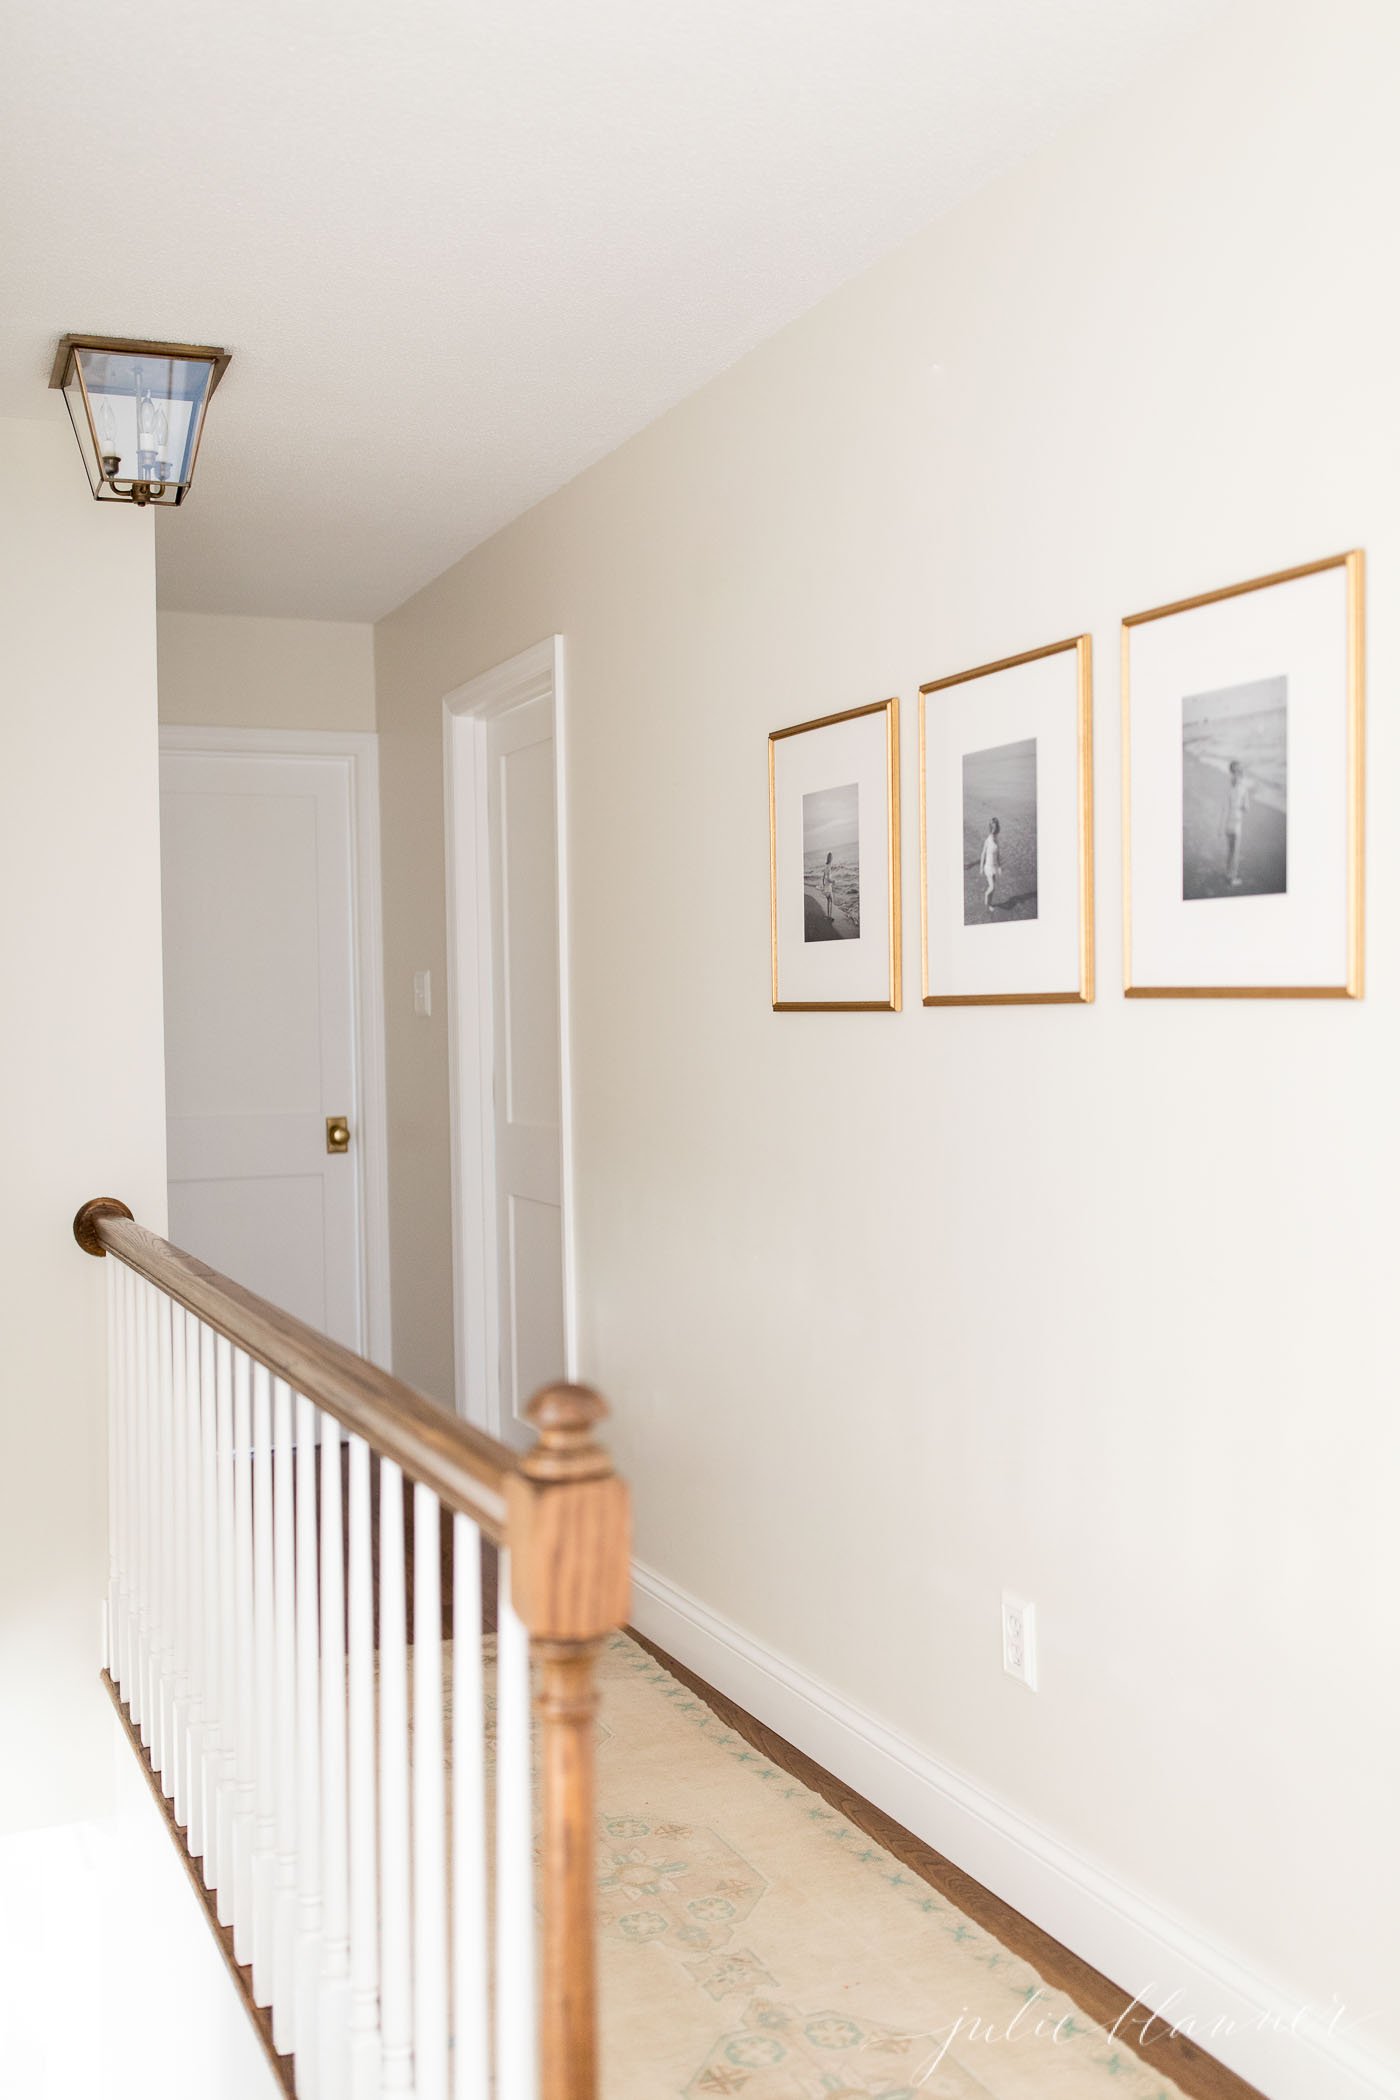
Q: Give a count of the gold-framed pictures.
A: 3